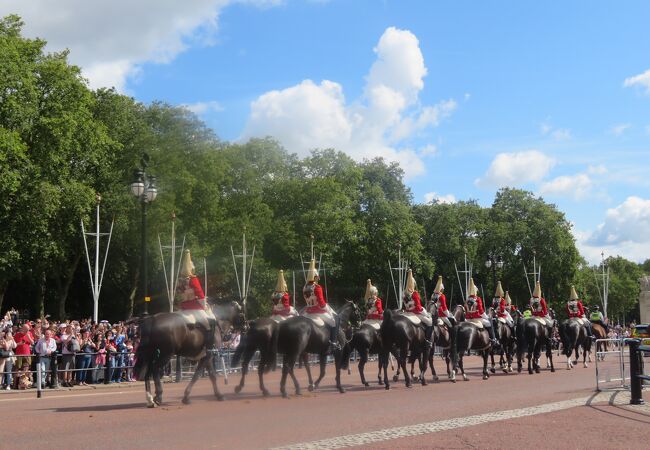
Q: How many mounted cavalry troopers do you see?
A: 11